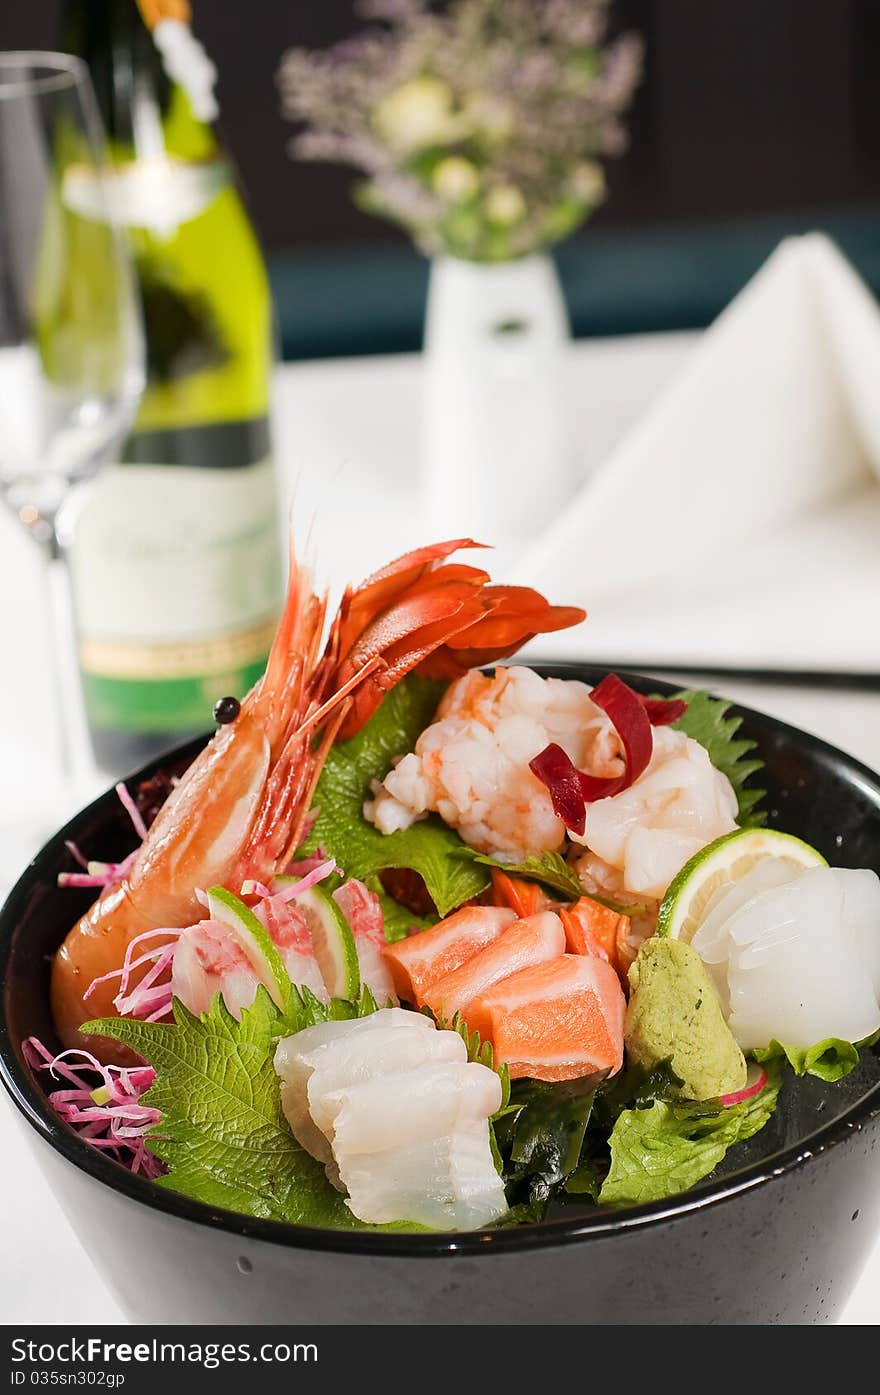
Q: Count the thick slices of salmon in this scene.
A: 3